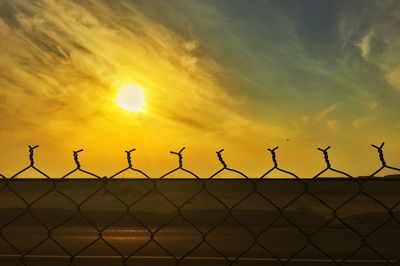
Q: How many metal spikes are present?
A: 8